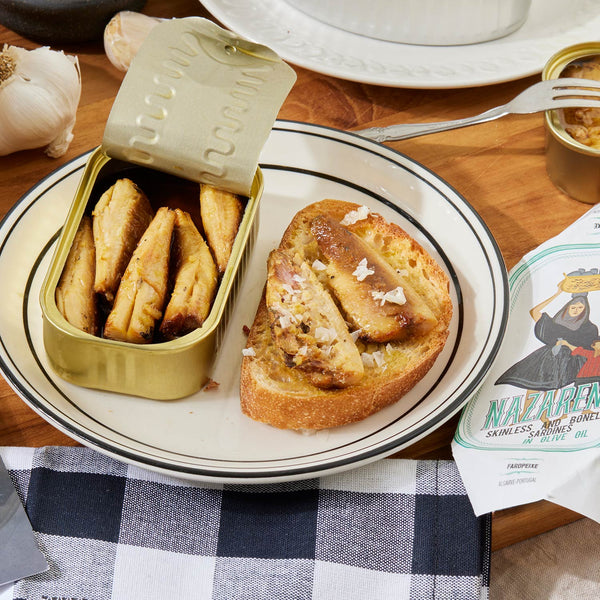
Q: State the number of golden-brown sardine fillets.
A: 7